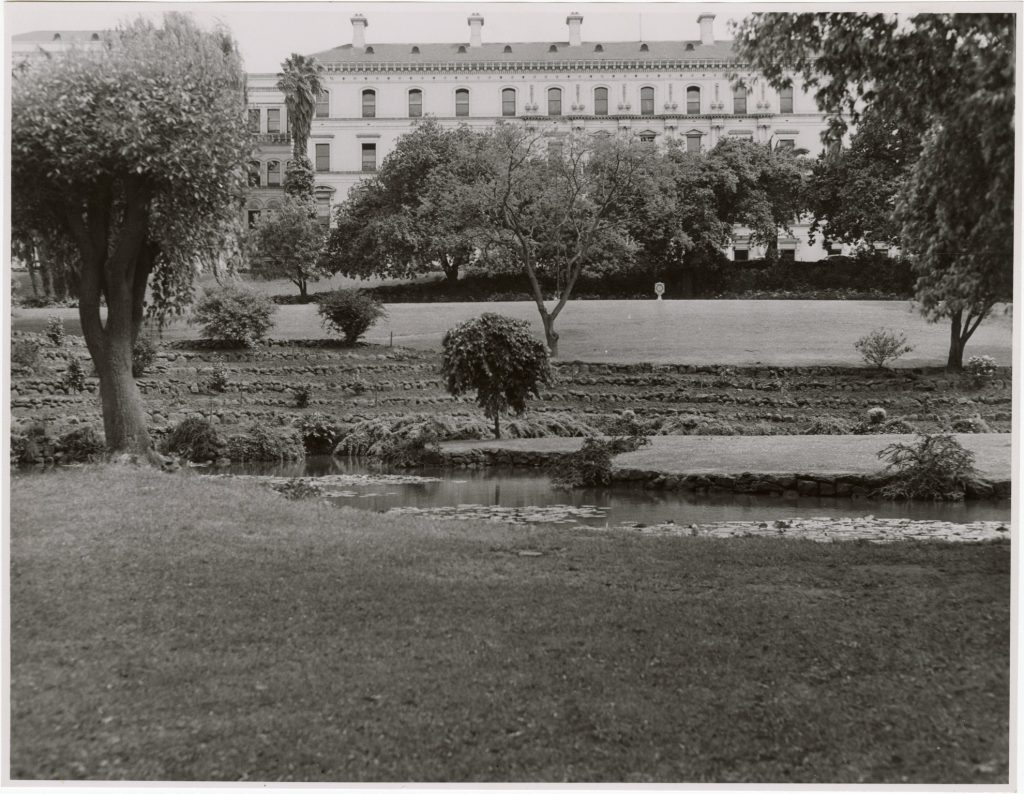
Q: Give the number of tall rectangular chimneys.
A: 4